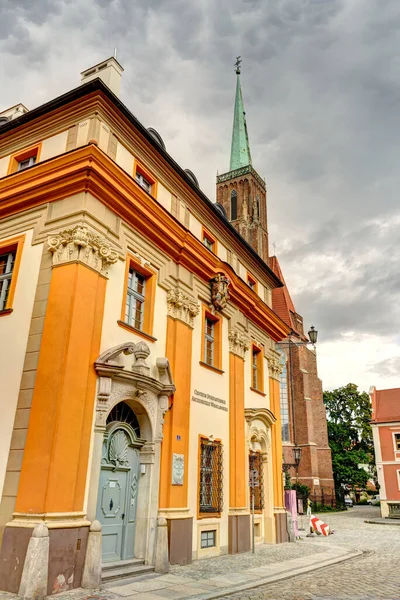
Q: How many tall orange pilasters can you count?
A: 4